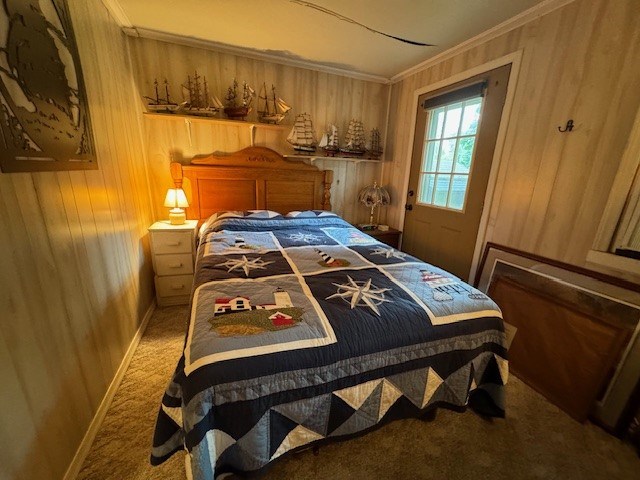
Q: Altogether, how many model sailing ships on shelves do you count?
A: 8